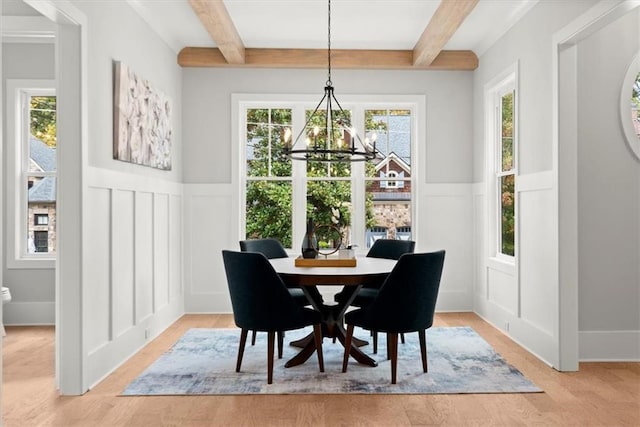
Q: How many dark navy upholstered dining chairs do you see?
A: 4